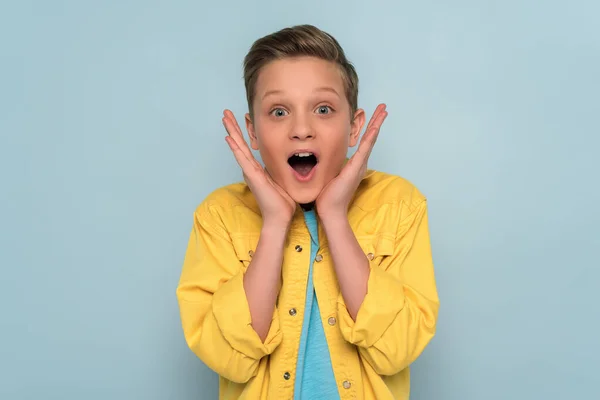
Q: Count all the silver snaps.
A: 8